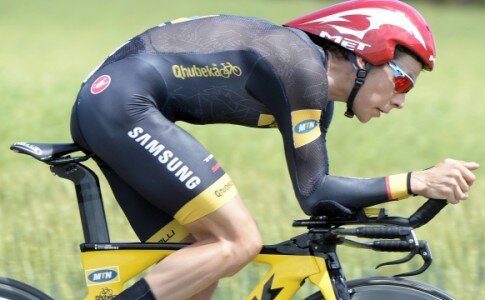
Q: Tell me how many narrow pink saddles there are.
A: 0